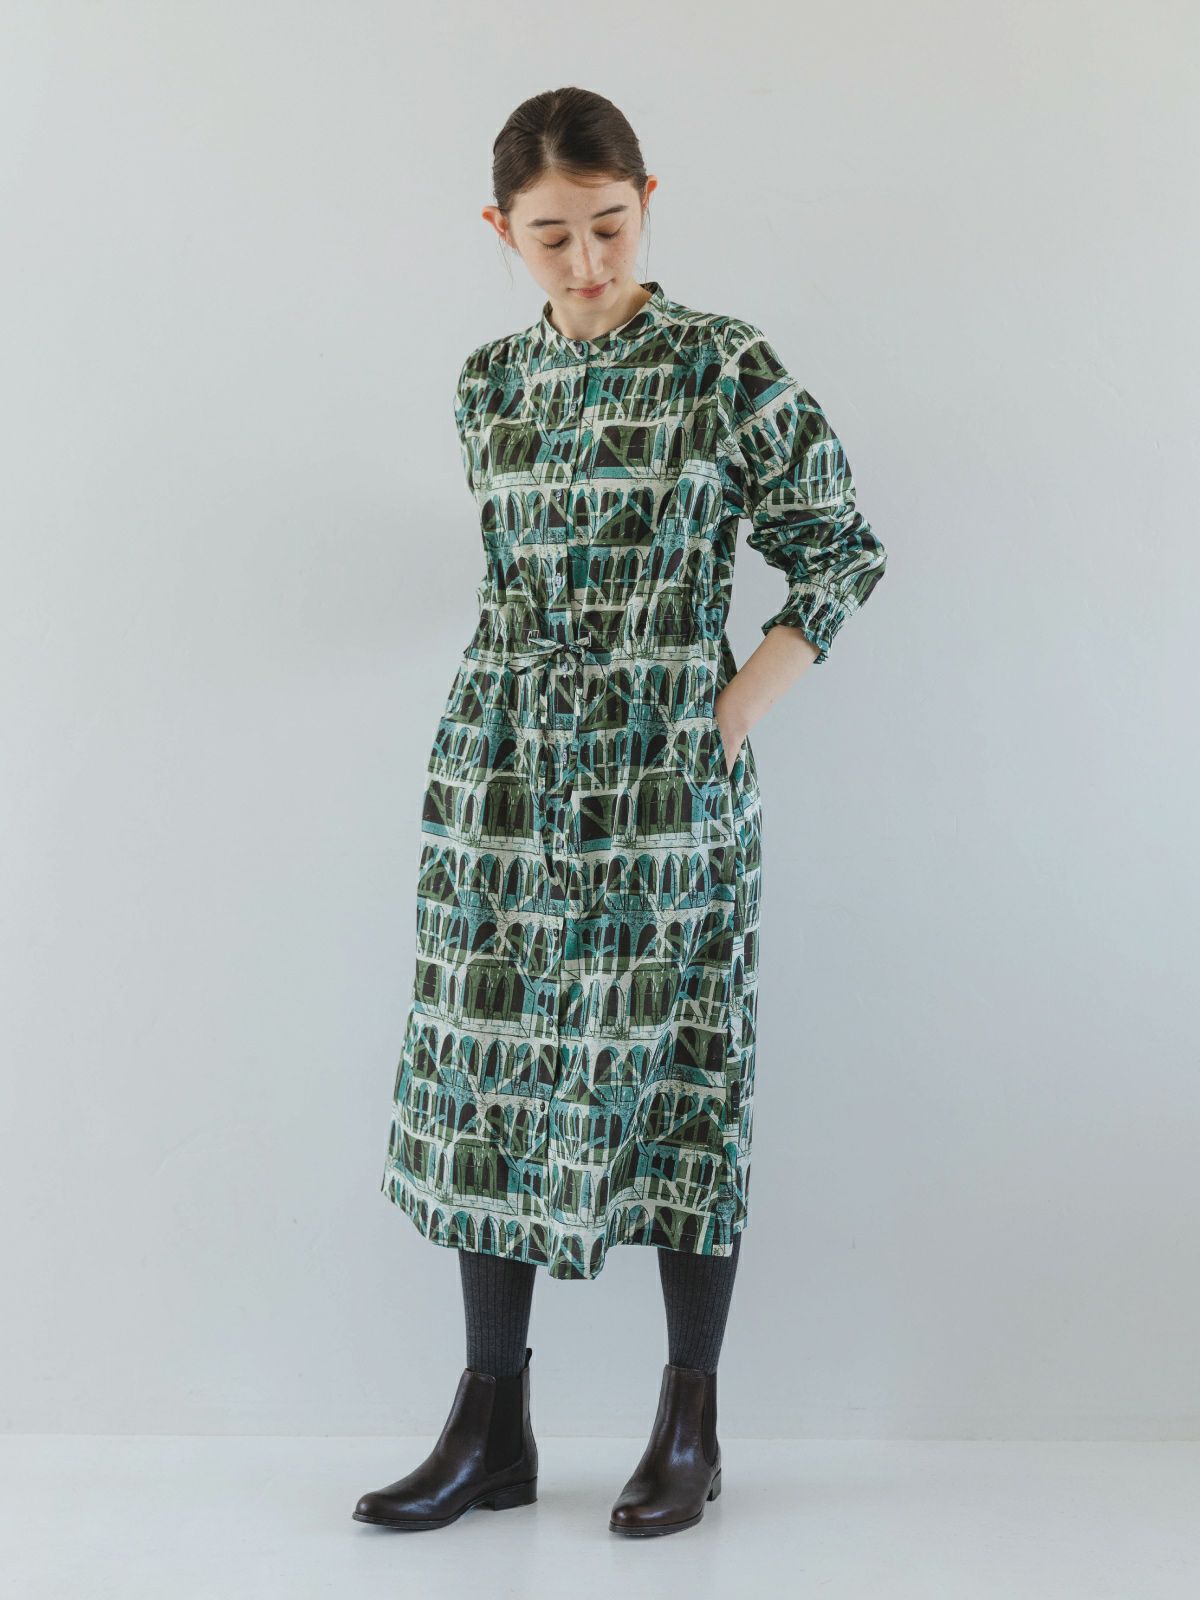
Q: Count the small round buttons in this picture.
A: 10